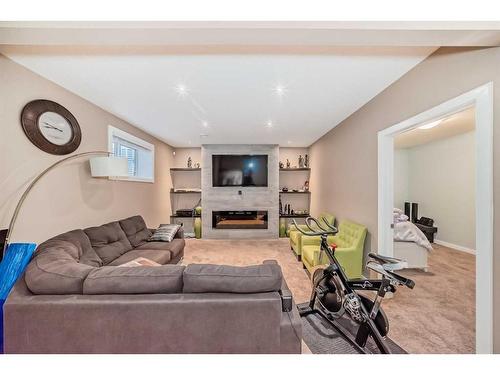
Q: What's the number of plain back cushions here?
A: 5